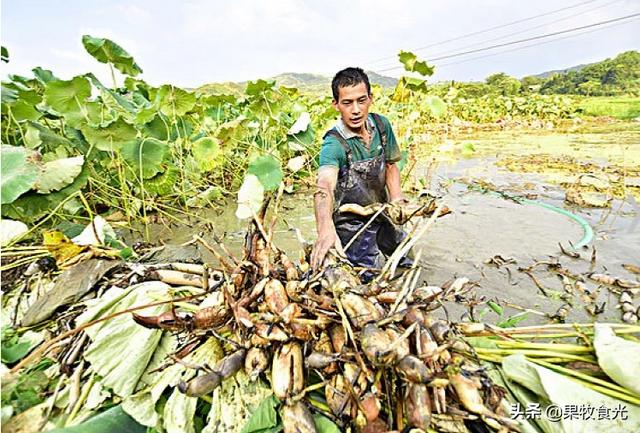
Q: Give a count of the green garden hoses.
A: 1